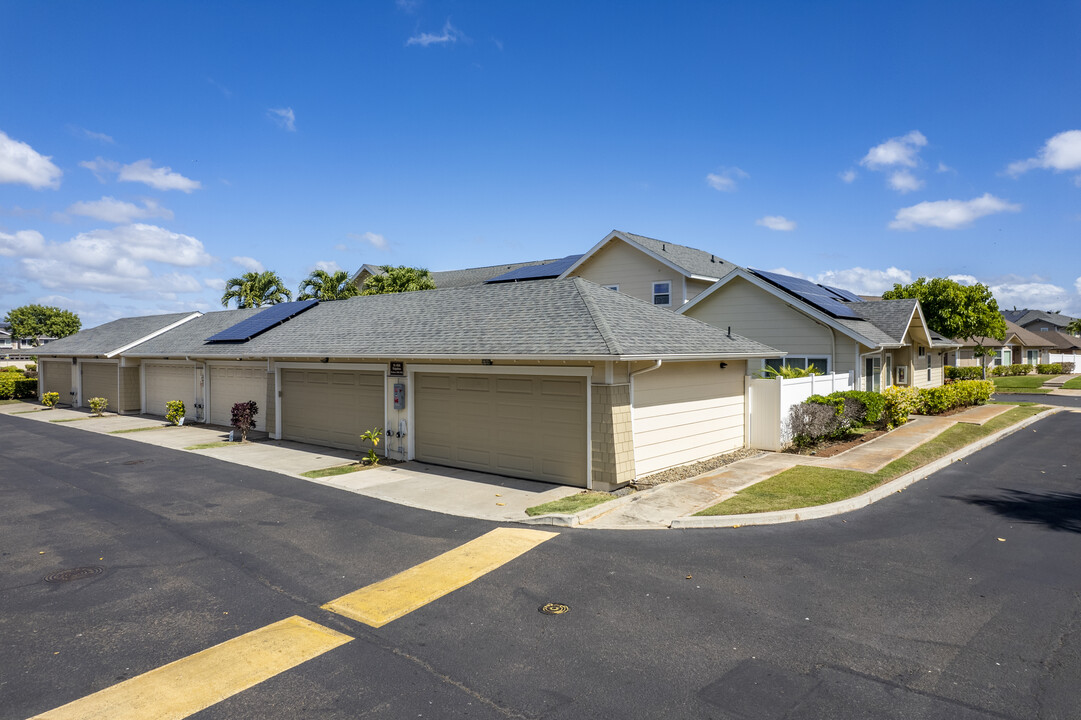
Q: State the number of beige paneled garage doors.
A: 6